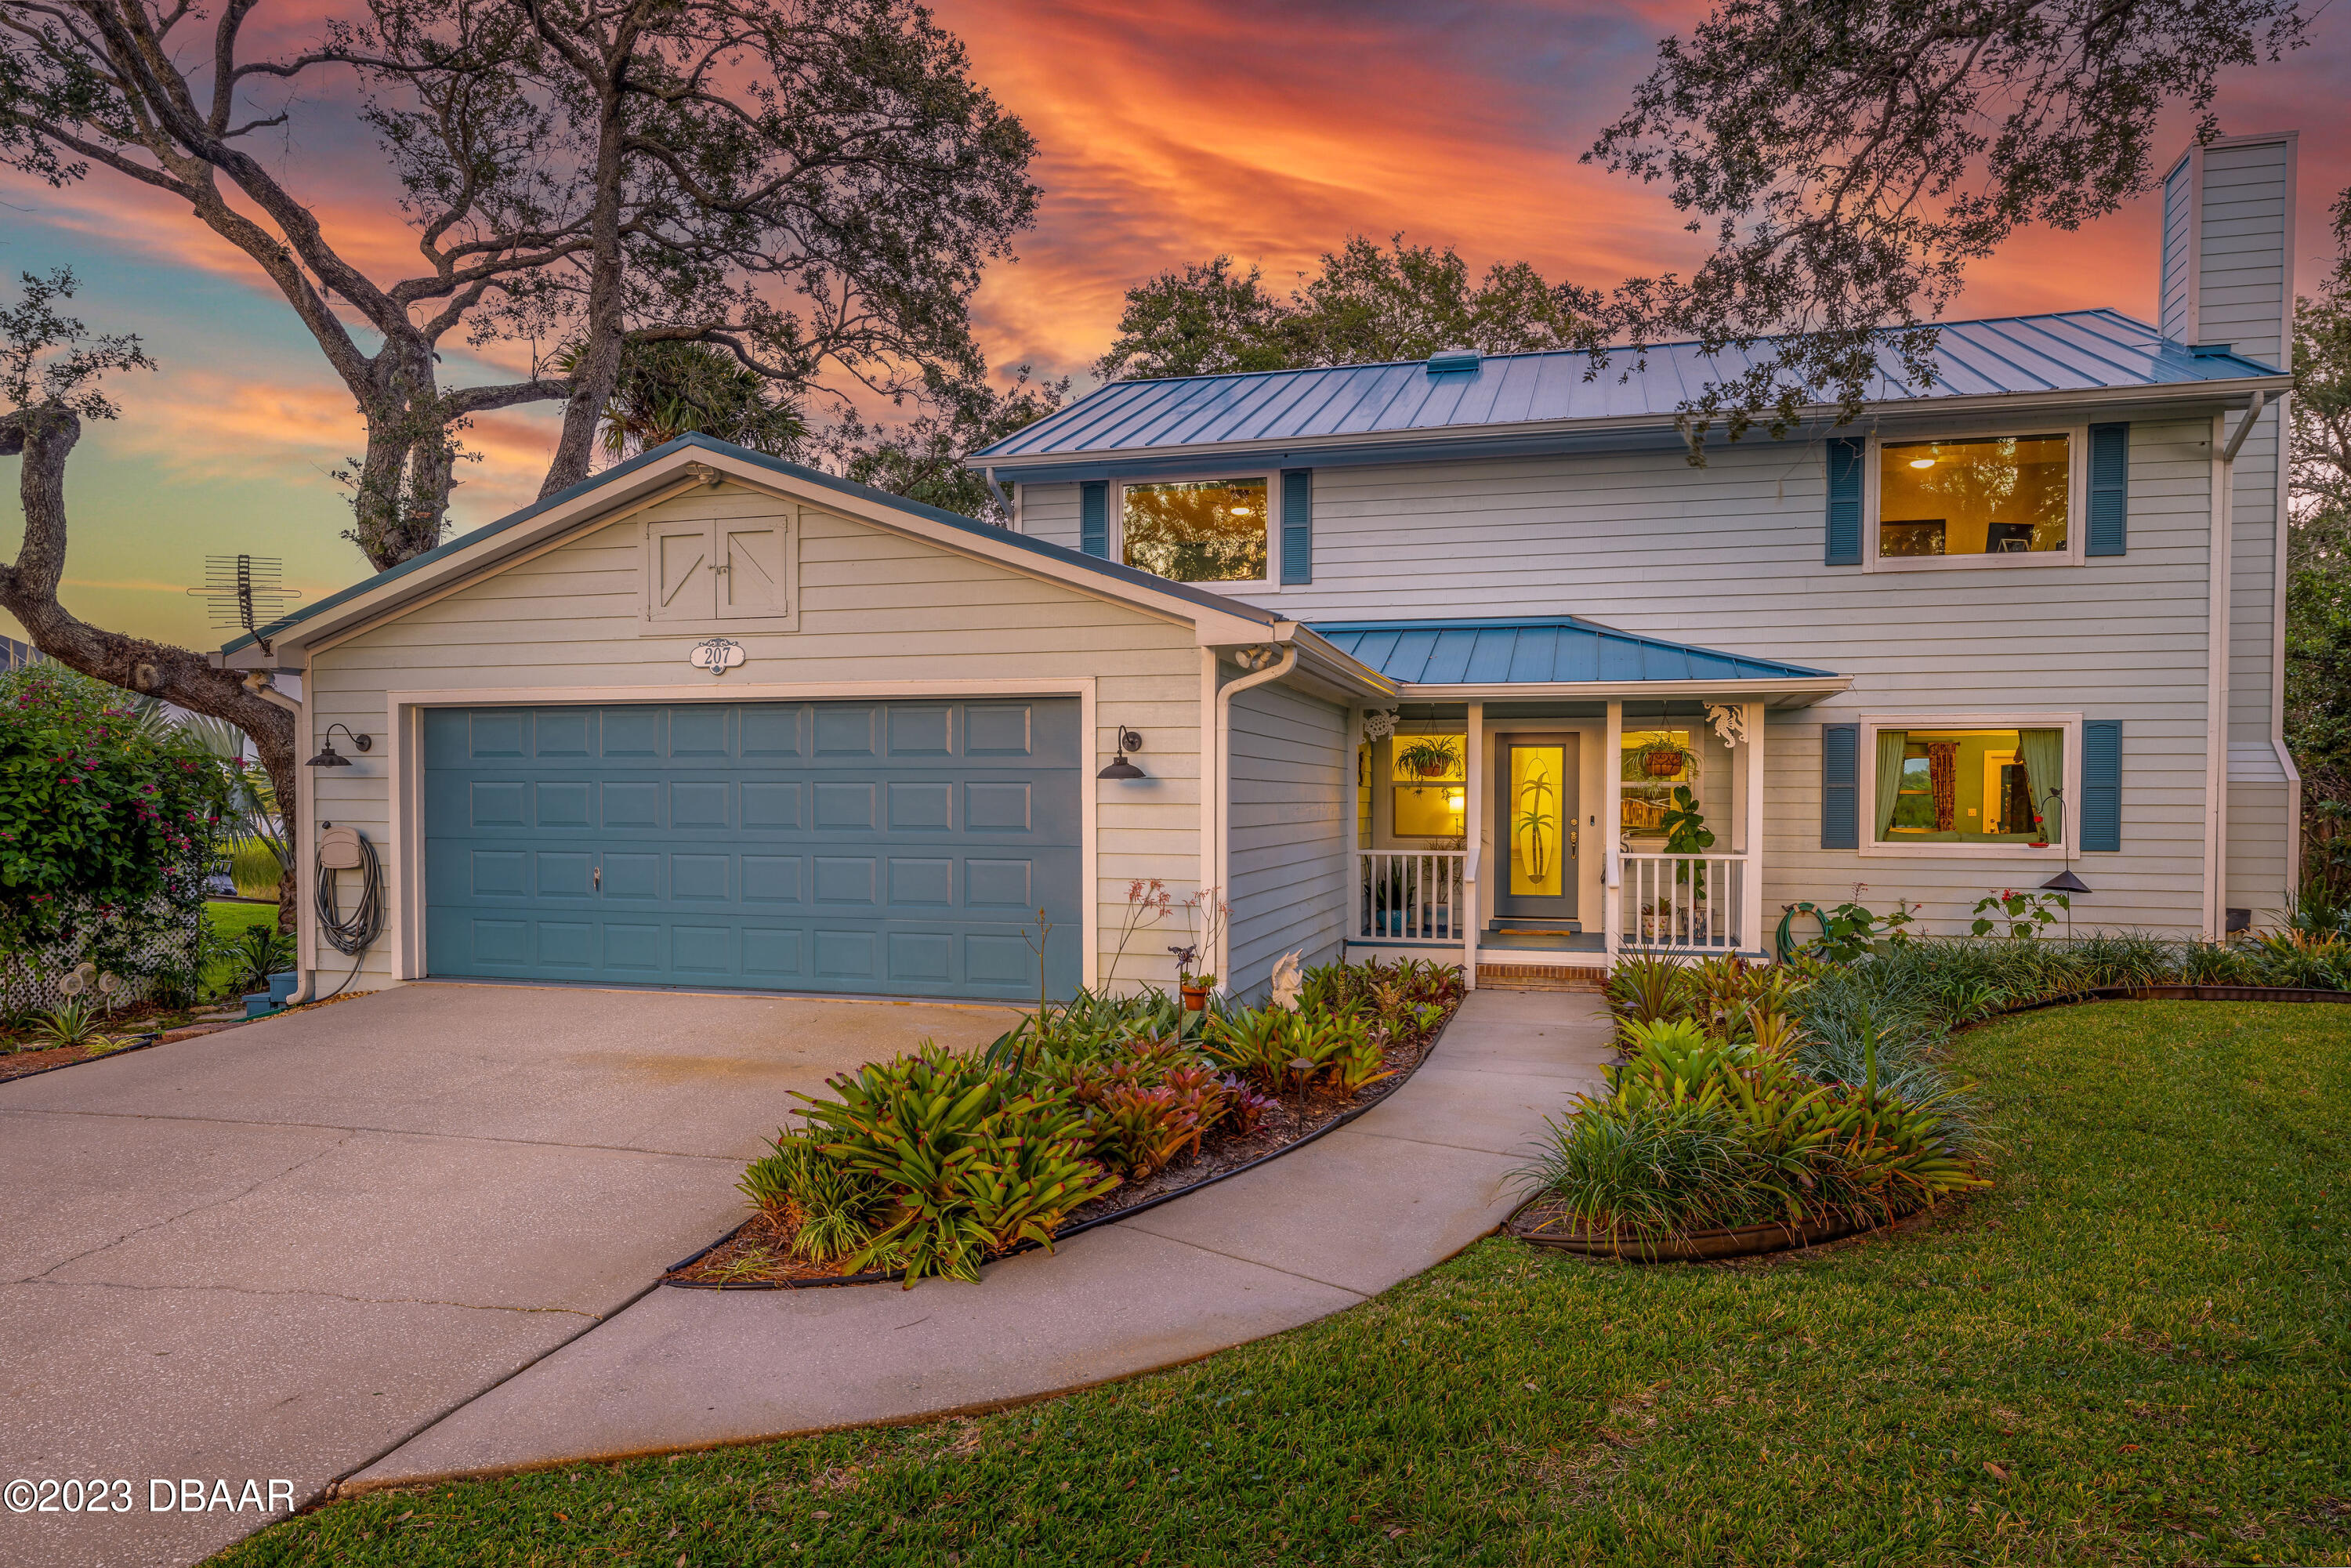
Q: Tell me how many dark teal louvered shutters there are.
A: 6